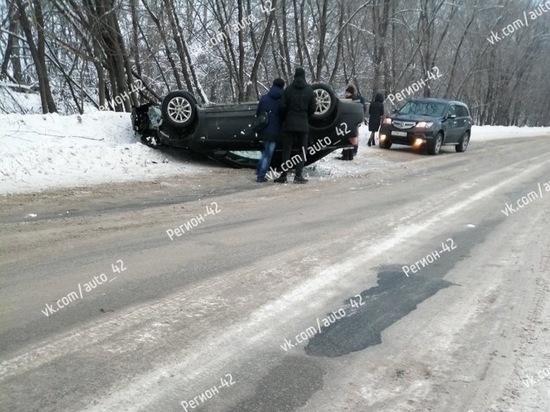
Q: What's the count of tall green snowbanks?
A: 0